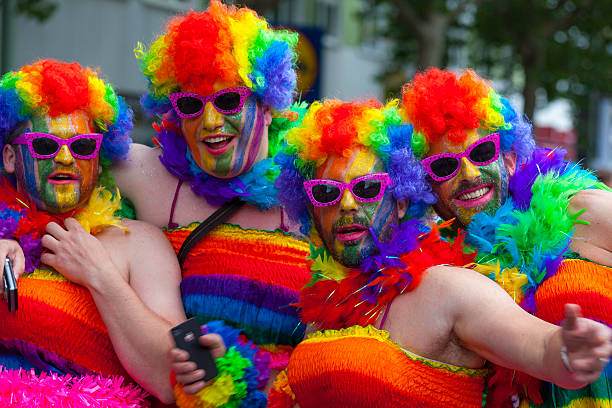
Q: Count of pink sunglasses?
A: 4